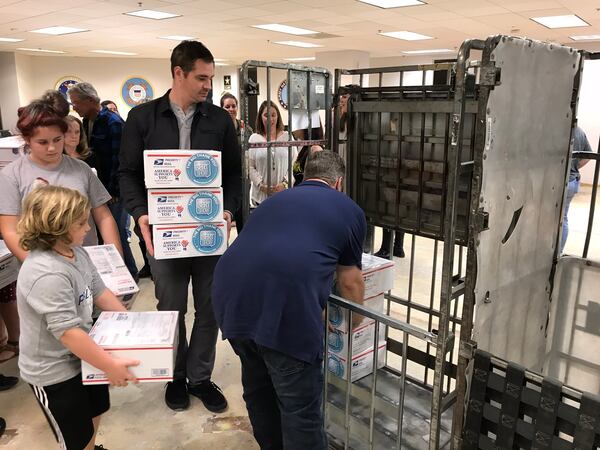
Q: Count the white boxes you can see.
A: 11